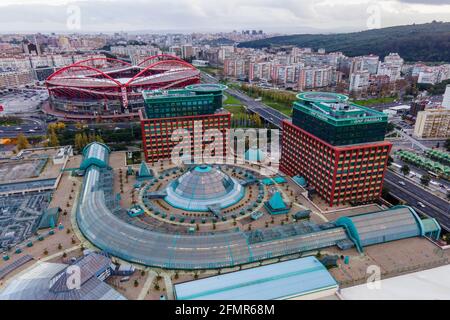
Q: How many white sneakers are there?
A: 0